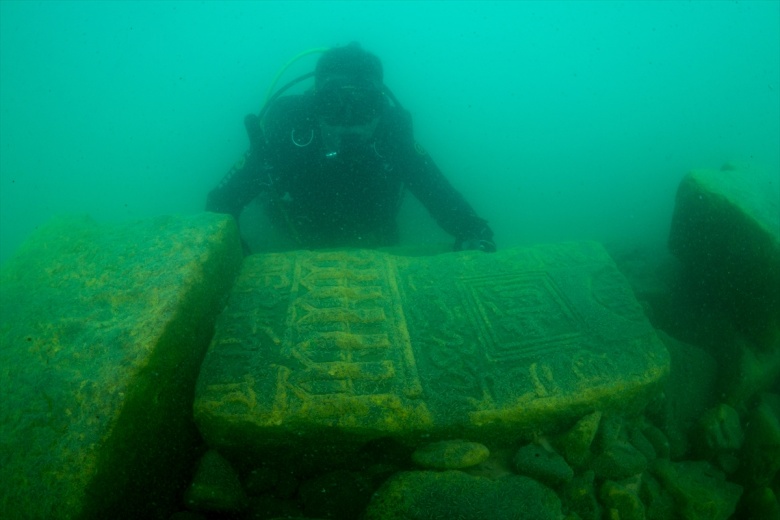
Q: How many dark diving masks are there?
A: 1